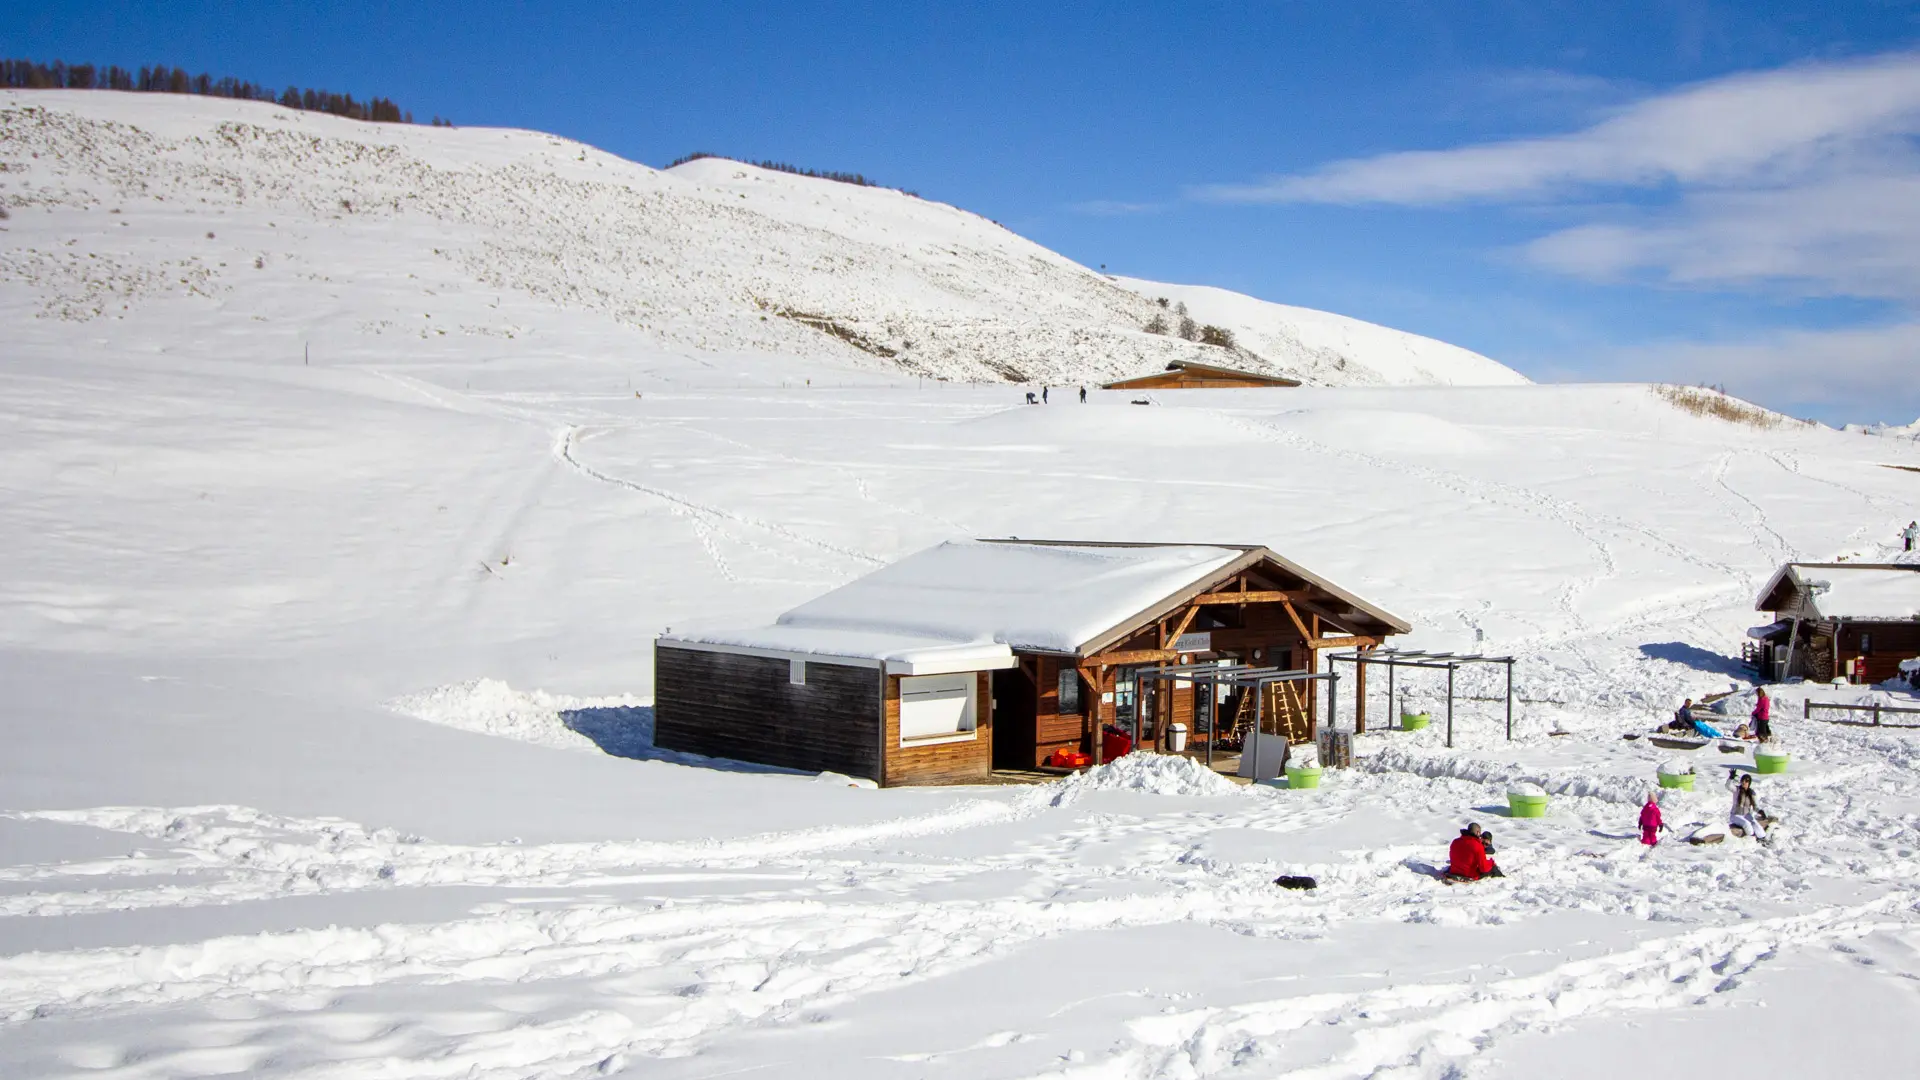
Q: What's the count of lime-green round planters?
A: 5